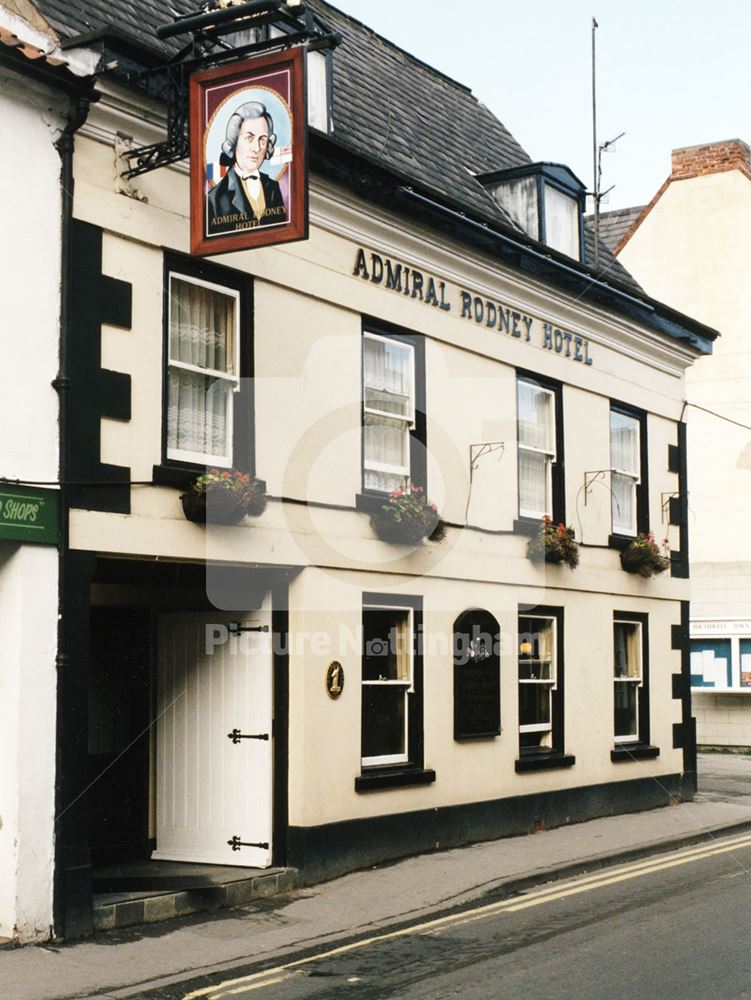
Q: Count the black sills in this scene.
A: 7